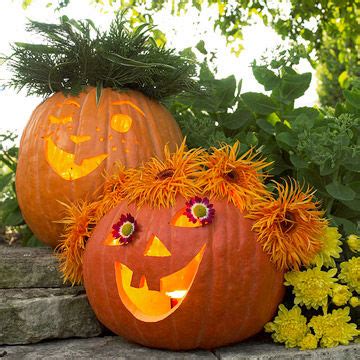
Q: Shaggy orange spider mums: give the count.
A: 5